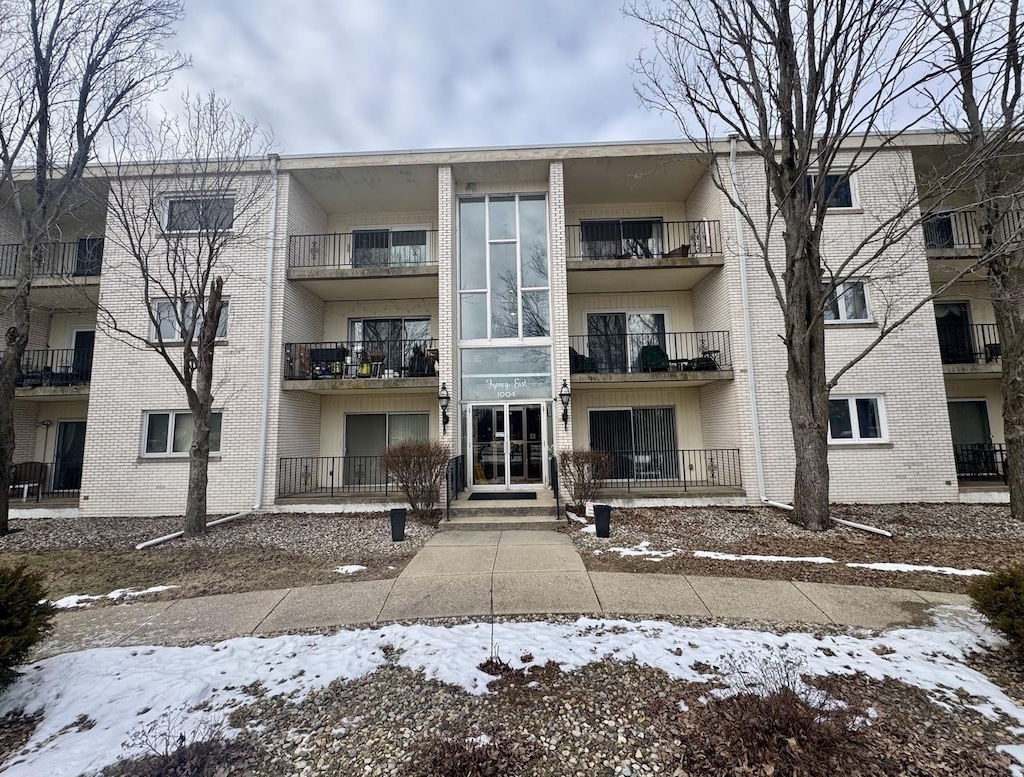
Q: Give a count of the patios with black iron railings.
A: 12